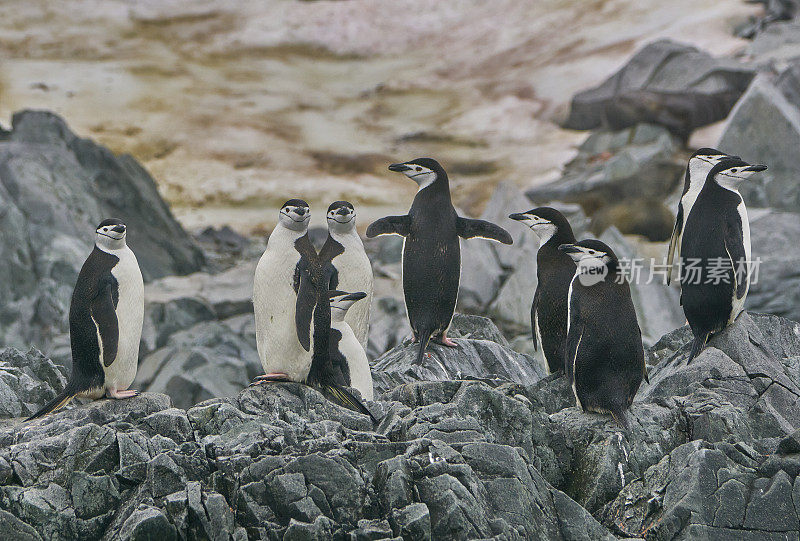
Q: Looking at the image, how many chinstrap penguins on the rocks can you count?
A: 9